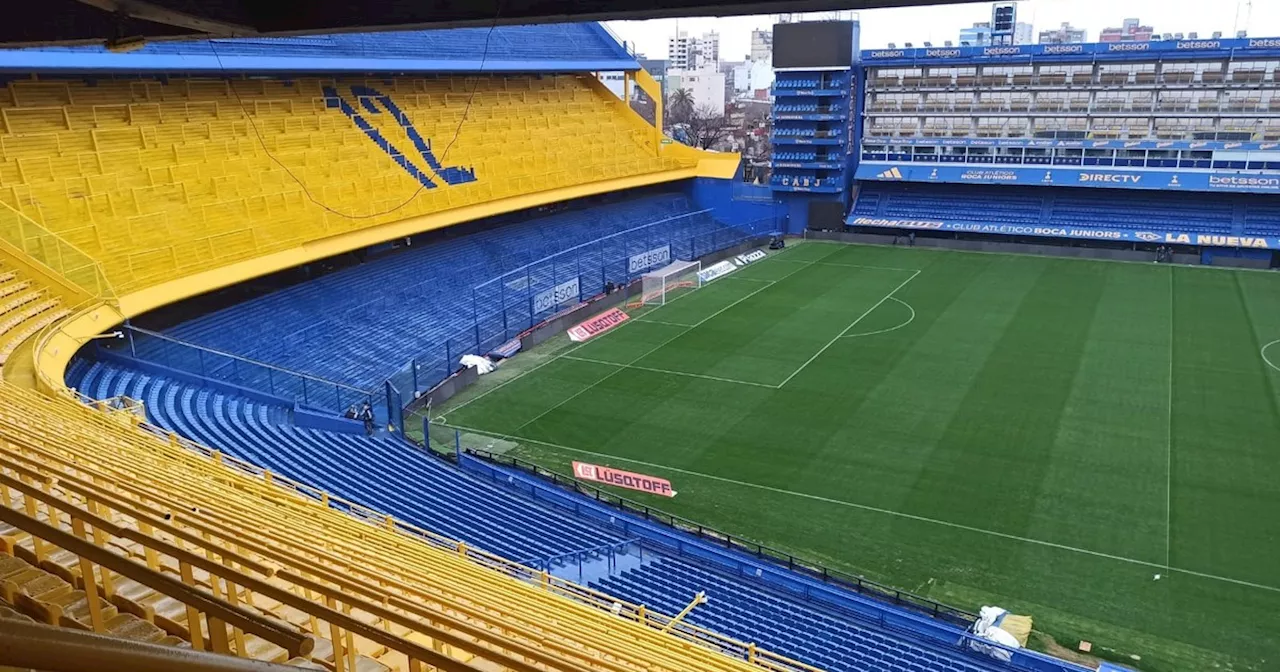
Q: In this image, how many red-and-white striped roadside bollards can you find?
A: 0